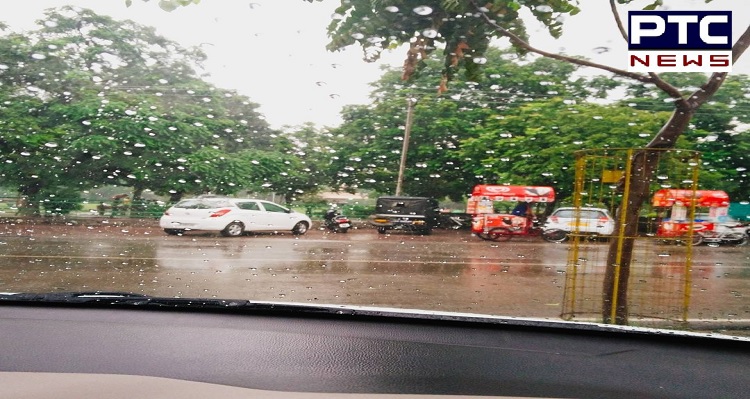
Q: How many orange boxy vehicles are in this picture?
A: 2